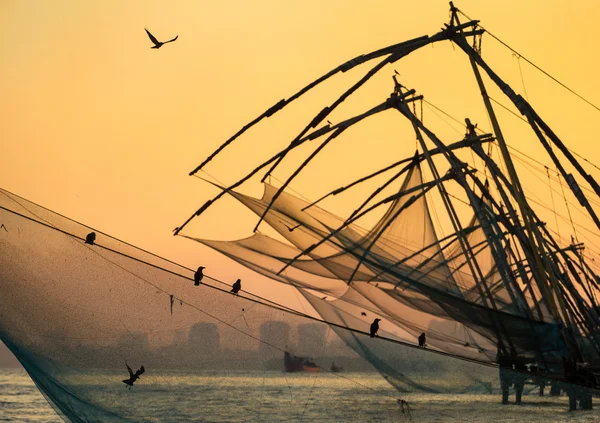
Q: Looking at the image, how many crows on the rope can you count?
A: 5